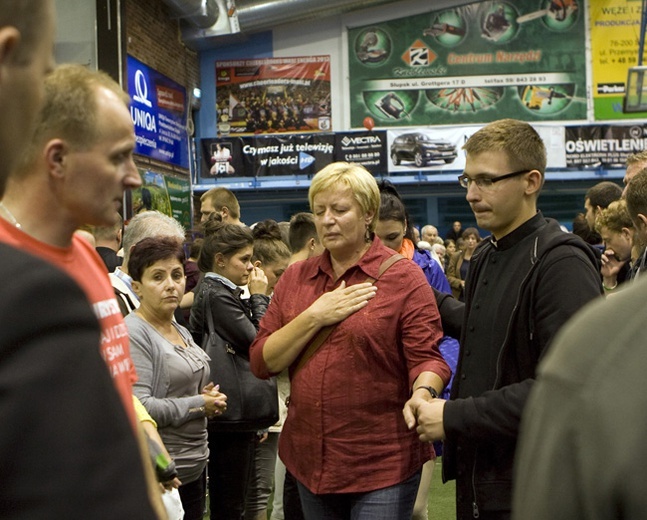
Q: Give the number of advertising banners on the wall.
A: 8